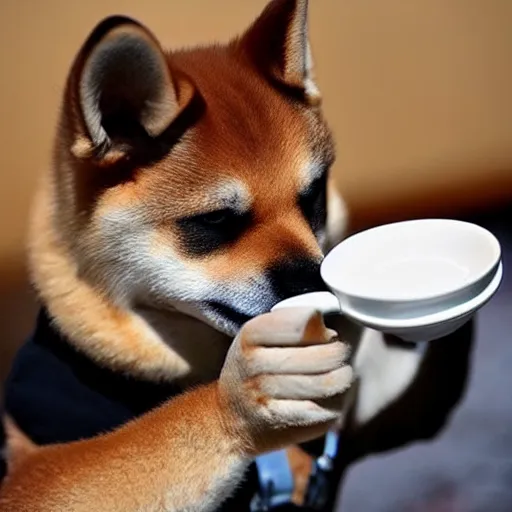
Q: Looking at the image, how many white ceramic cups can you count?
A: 1